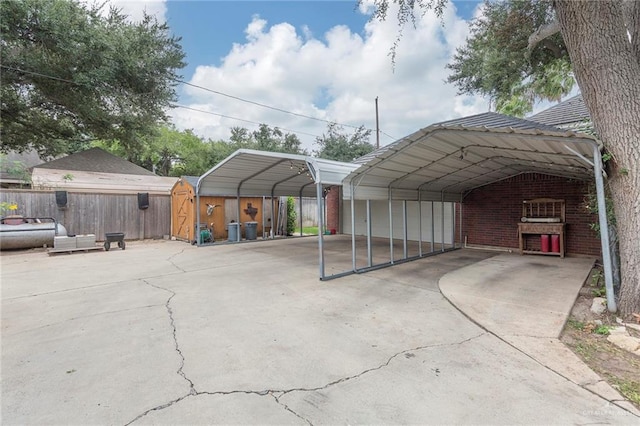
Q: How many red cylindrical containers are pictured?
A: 2